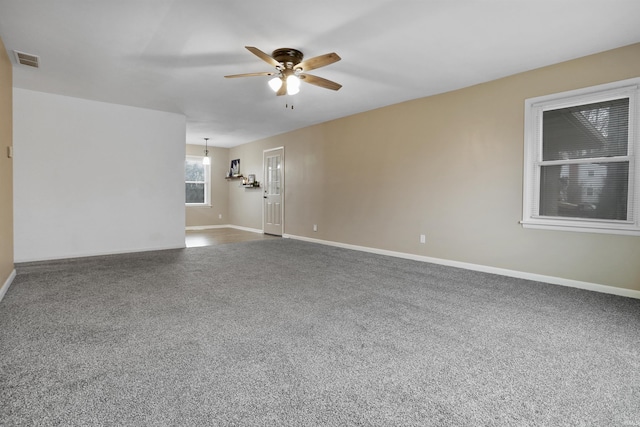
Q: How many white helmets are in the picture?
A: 0